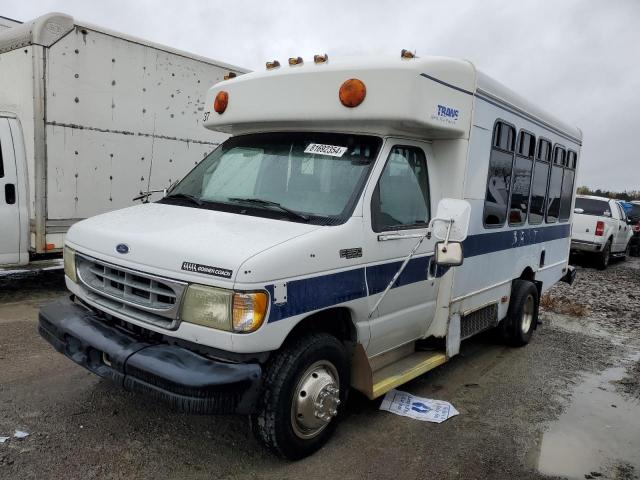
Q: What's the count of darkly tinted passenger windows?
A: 5